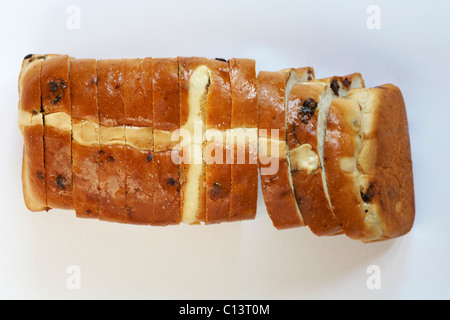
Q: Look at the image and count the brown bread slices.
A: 12